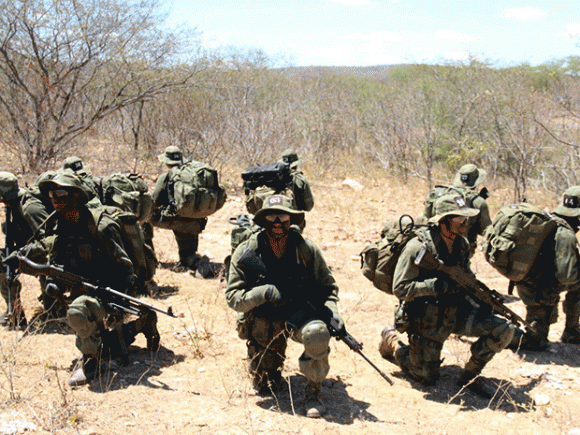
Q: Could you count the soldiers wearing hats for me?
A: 9